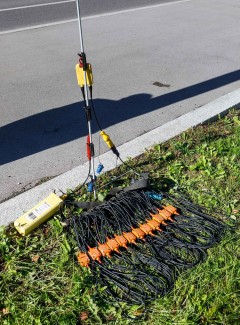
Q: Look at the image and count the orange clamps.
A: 12